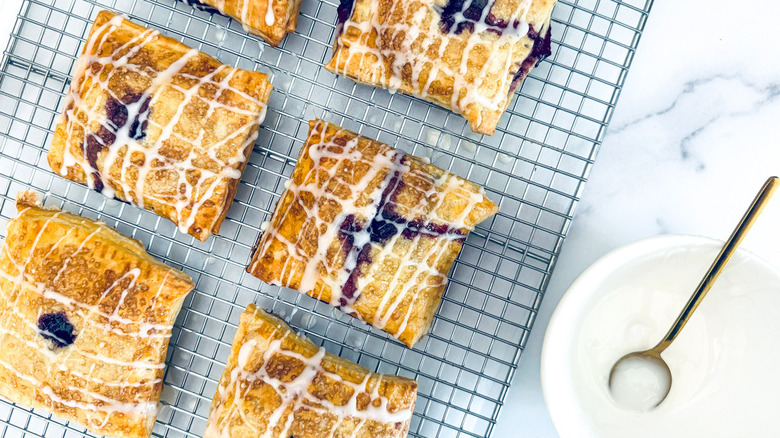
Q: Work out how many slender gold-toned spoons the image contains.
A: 1